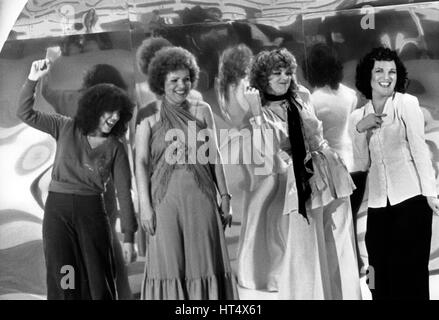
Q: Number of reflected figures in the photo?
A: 4